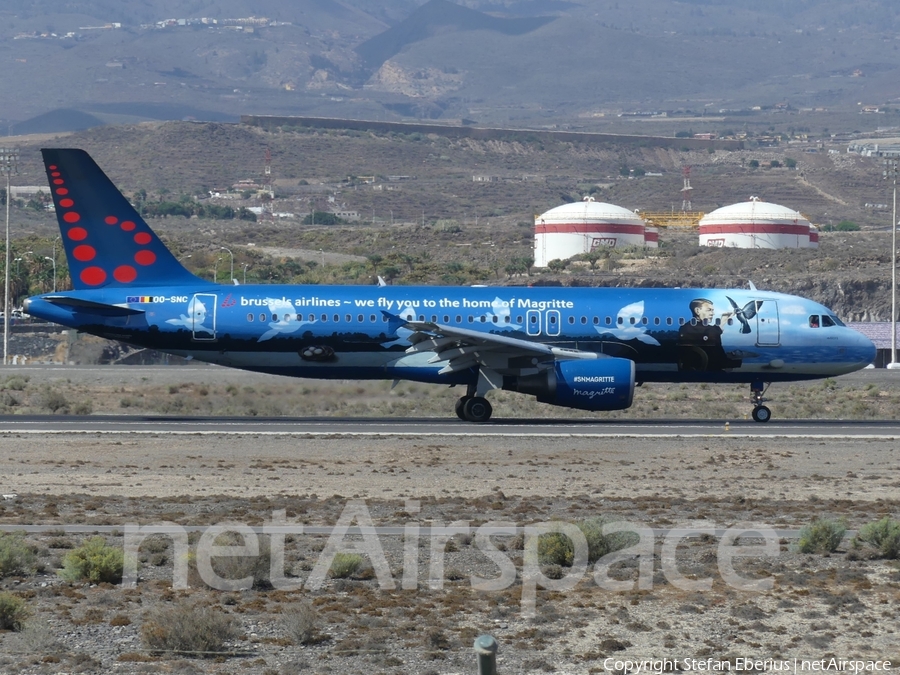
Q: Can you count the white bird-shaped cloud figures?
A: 5